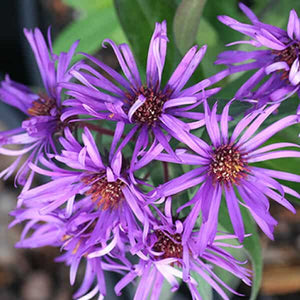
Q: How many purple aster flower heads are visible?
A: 7